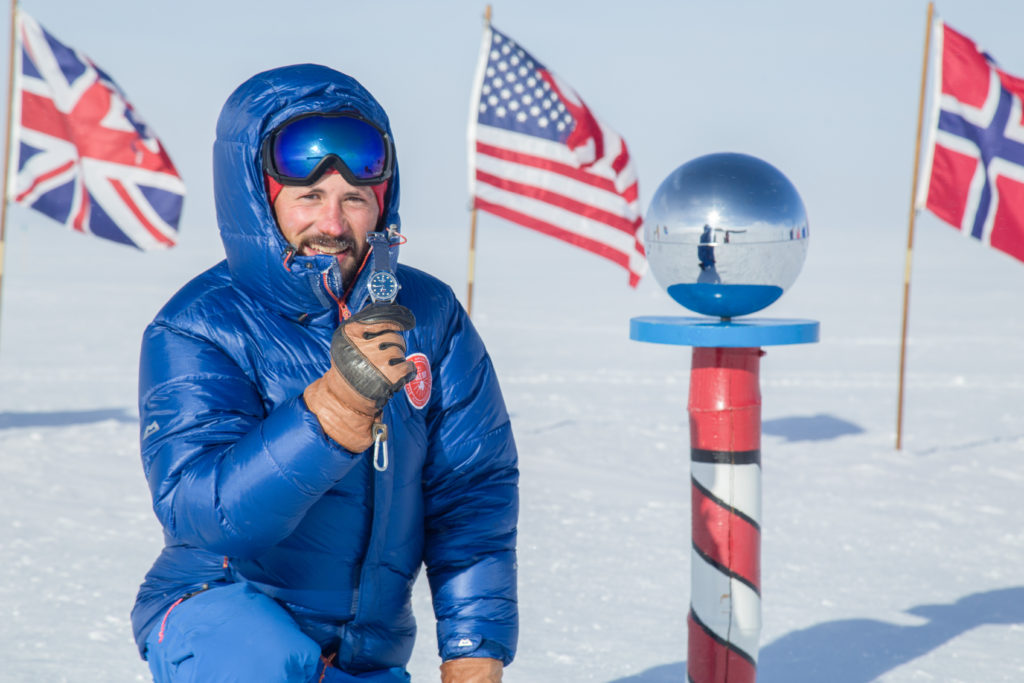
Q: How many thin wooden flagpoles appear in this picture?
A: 3